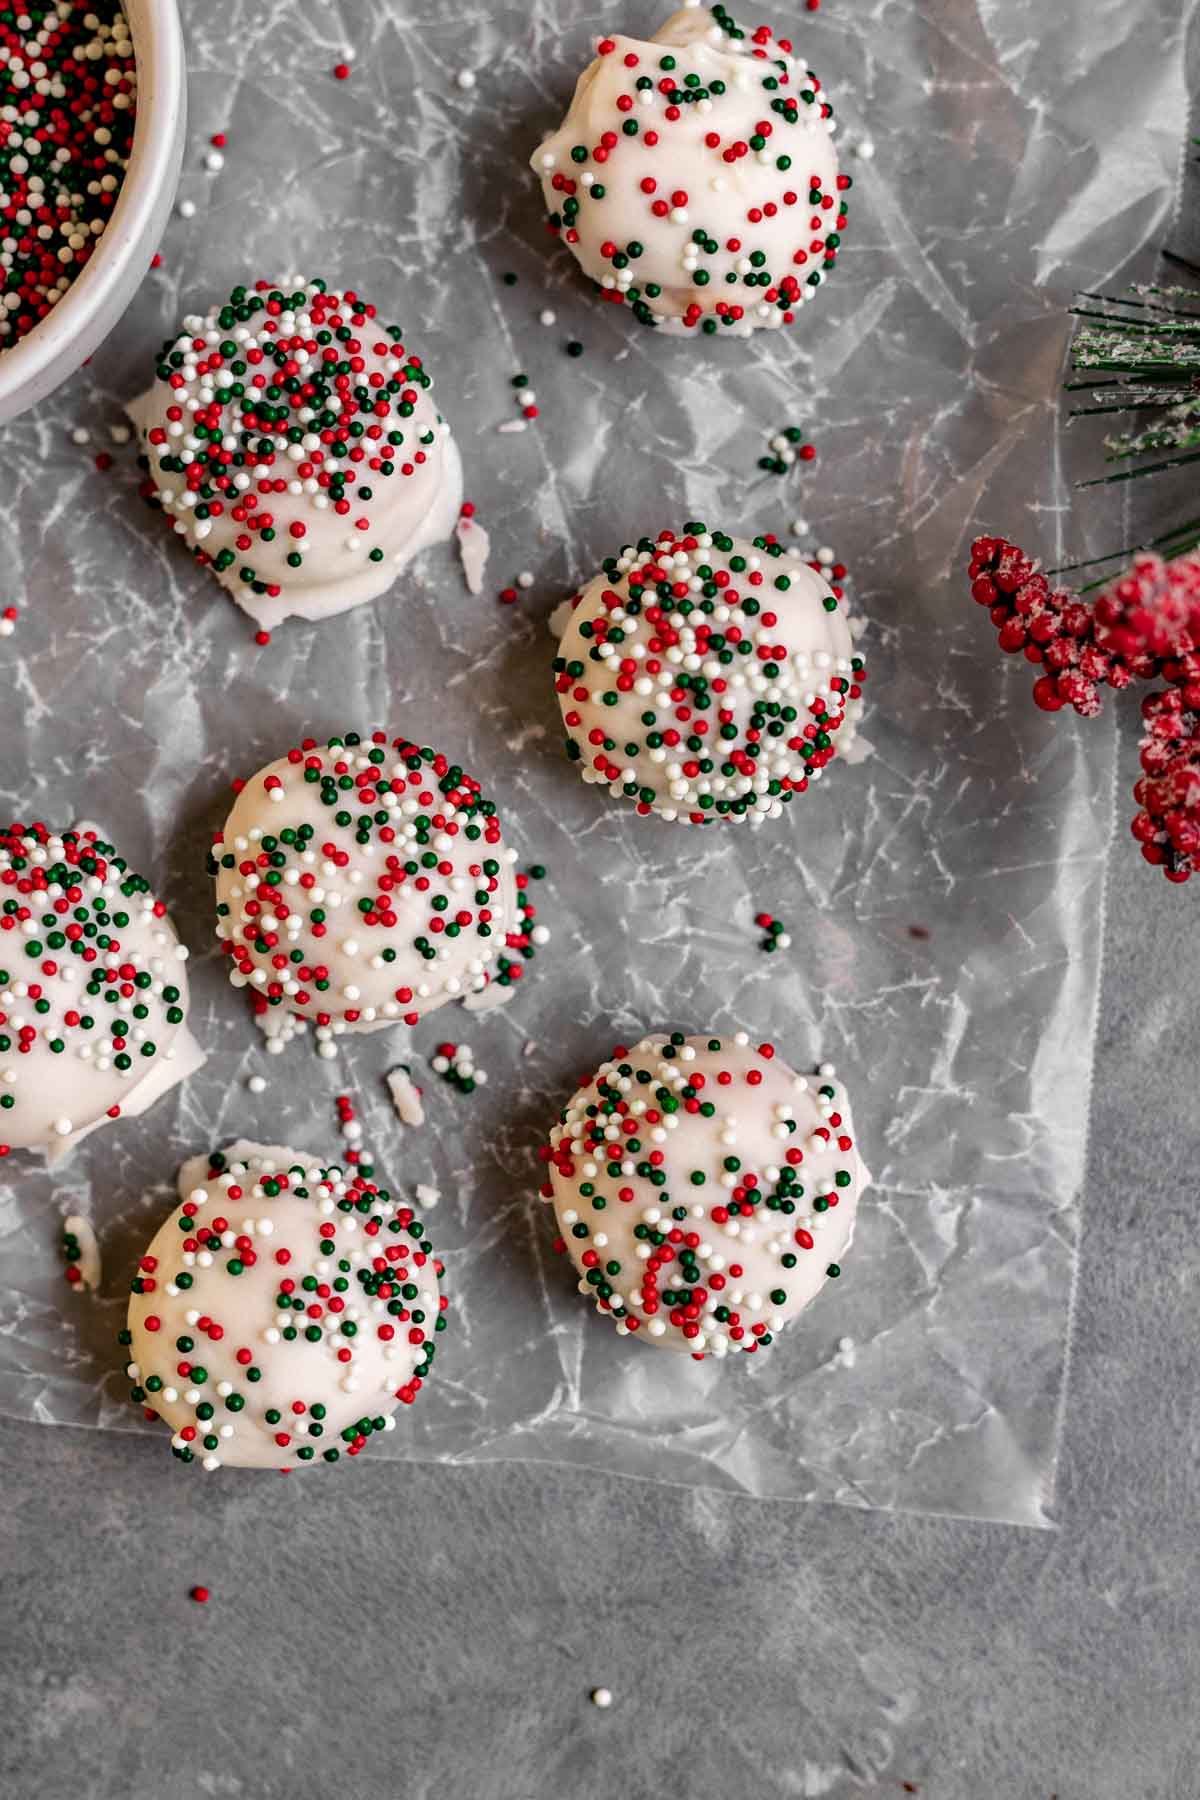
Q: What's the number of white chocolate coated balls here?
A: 7